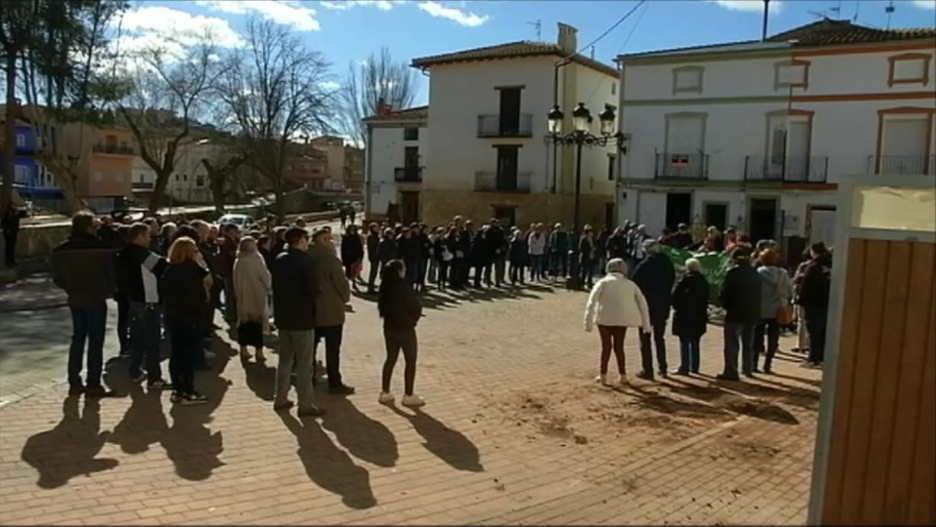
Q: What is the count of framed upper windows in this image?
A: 3